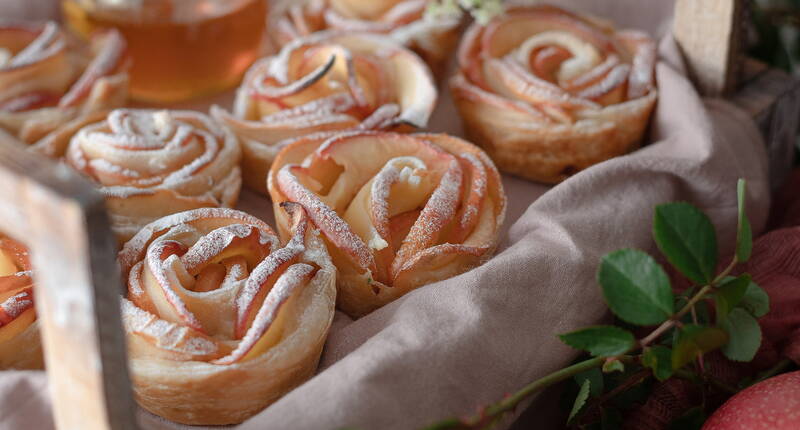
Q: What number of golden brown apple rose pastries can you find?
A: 8